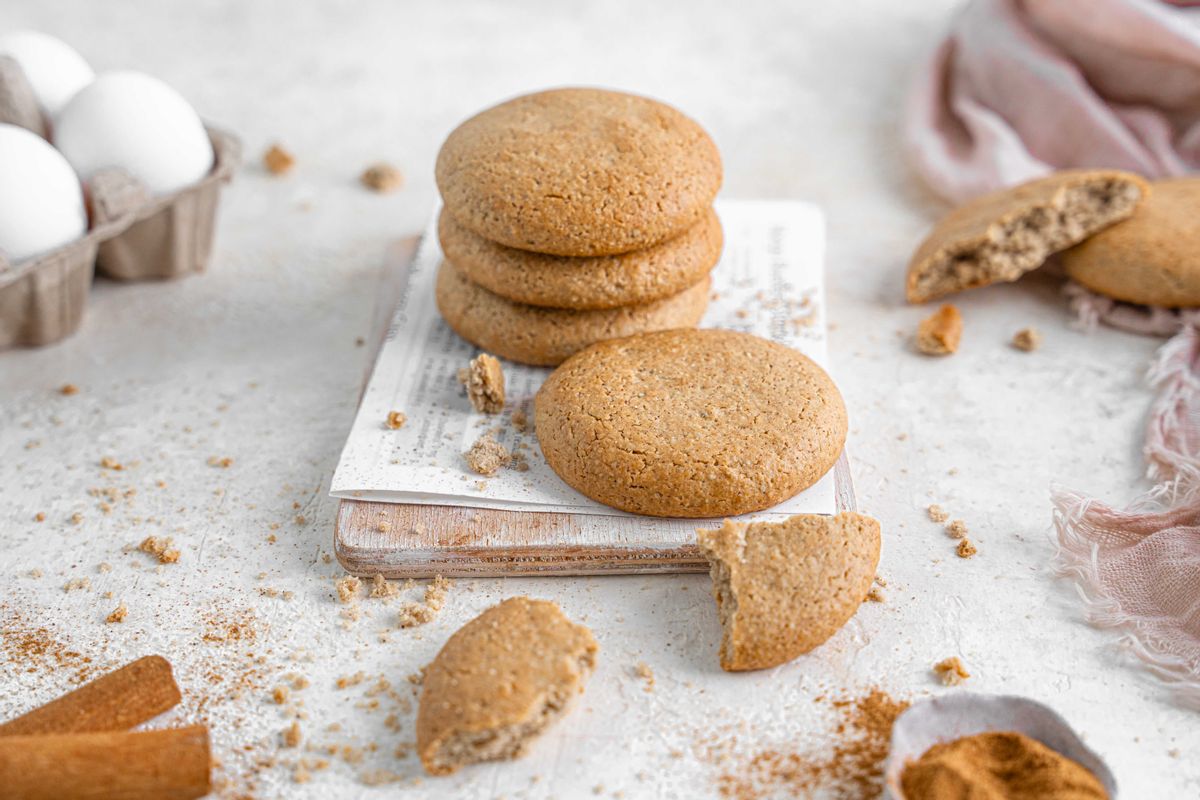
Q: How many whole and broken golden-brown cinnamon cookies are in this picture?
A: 8